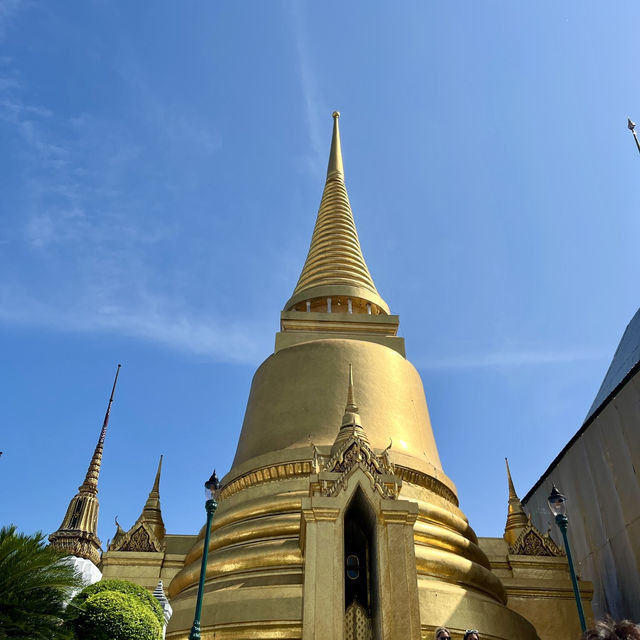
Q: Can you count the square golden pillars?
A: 2